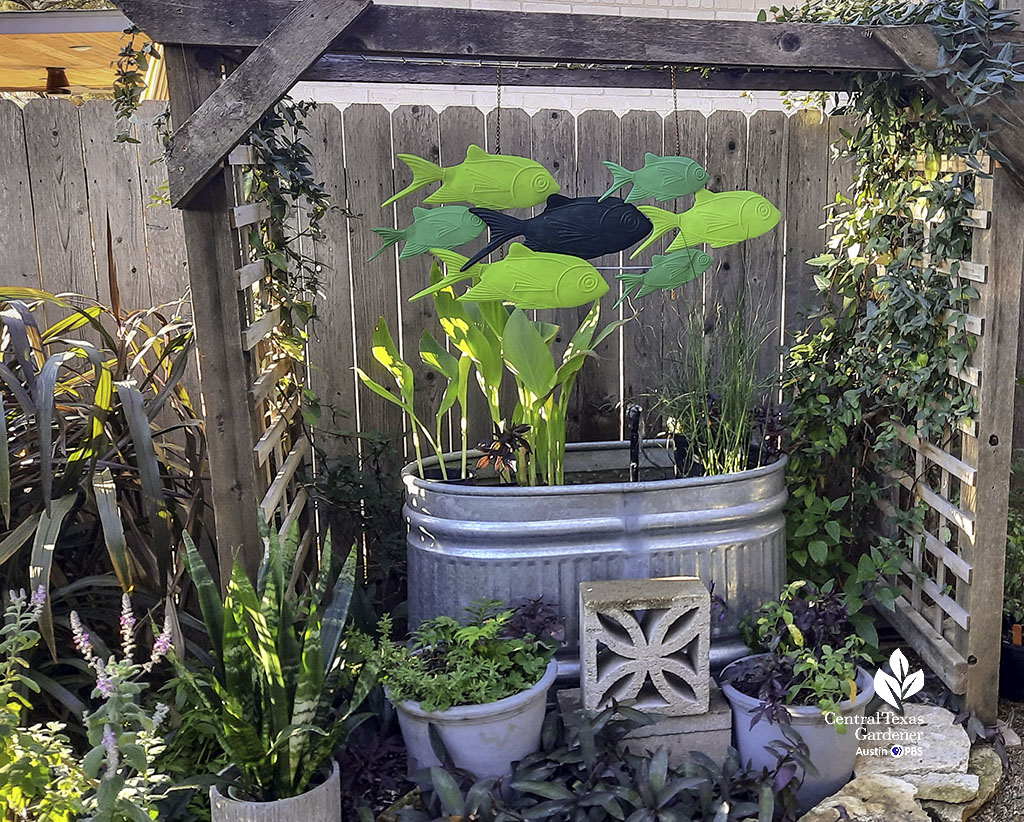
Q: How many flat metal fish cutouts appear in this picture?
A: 7